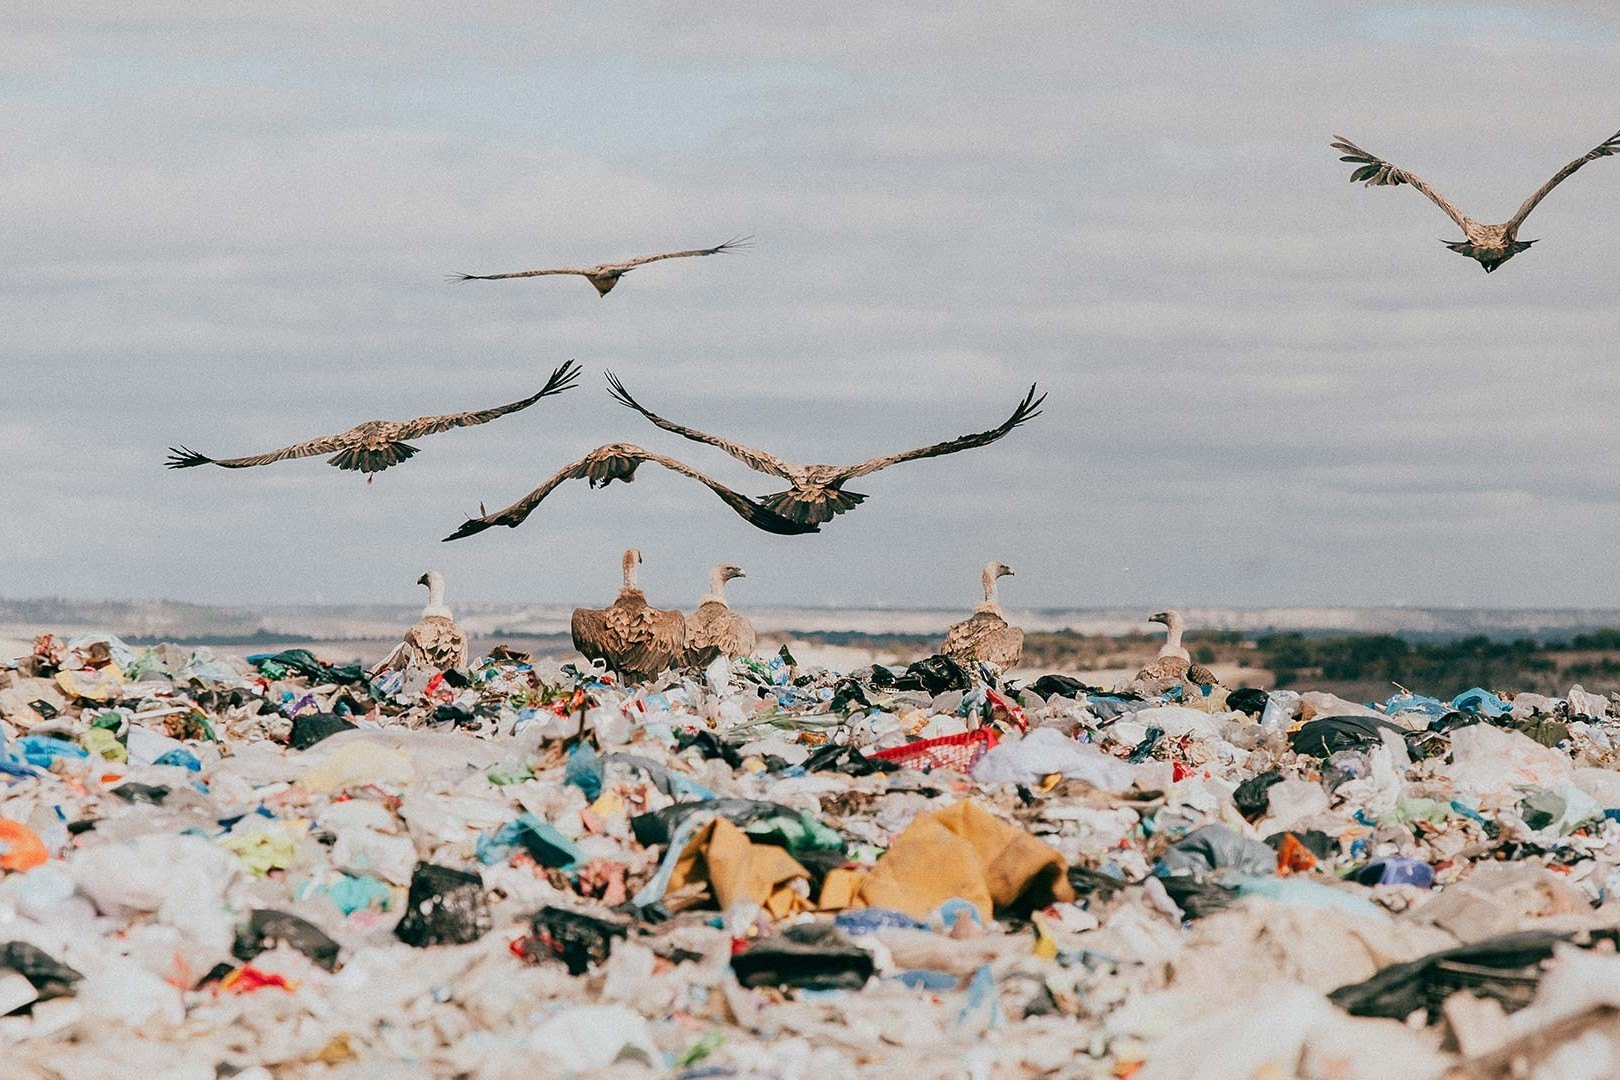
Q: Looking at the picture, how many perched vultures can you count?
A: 5